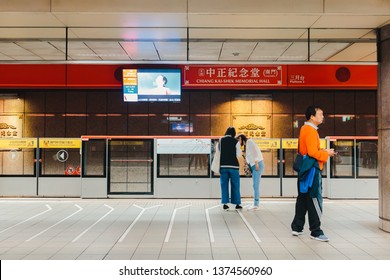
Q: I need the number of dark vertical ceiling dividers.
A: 3